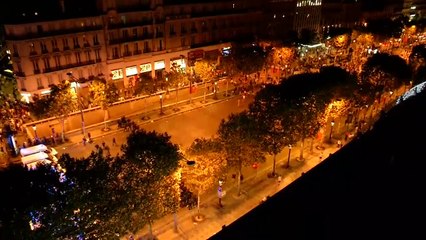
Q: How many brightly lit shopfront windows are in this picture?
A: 5